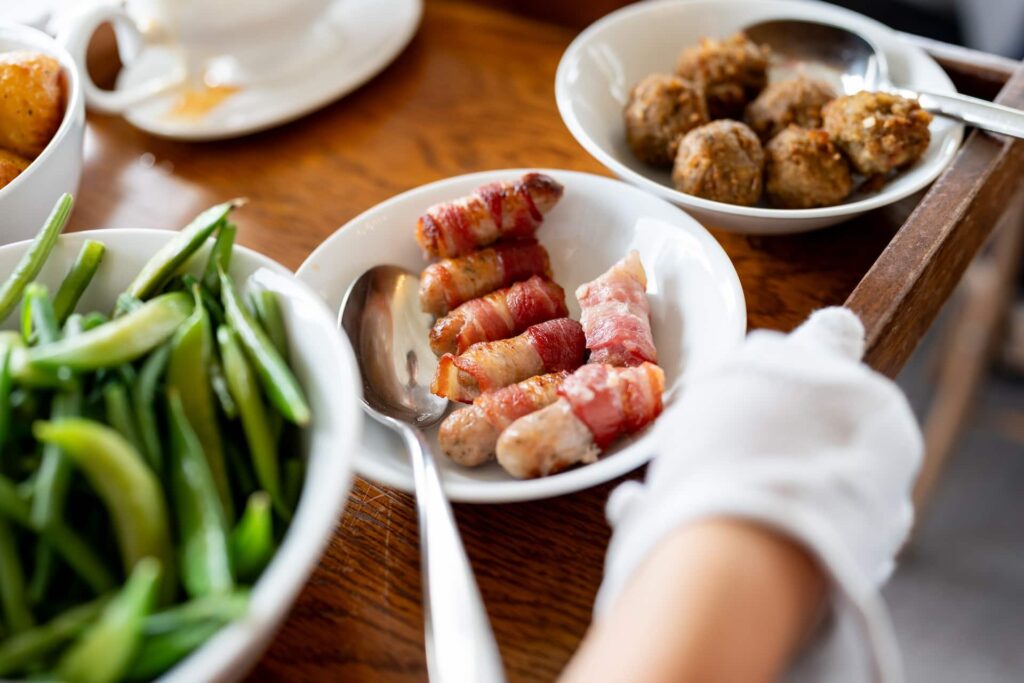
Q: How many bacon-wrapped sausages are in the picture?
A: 7